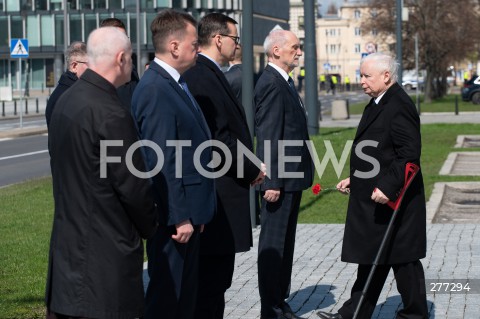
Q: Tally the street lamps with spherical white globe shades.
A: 0